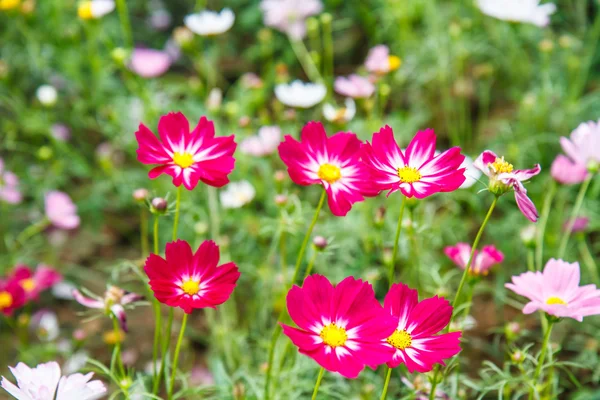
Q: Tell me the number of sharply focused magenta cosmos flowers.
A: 6